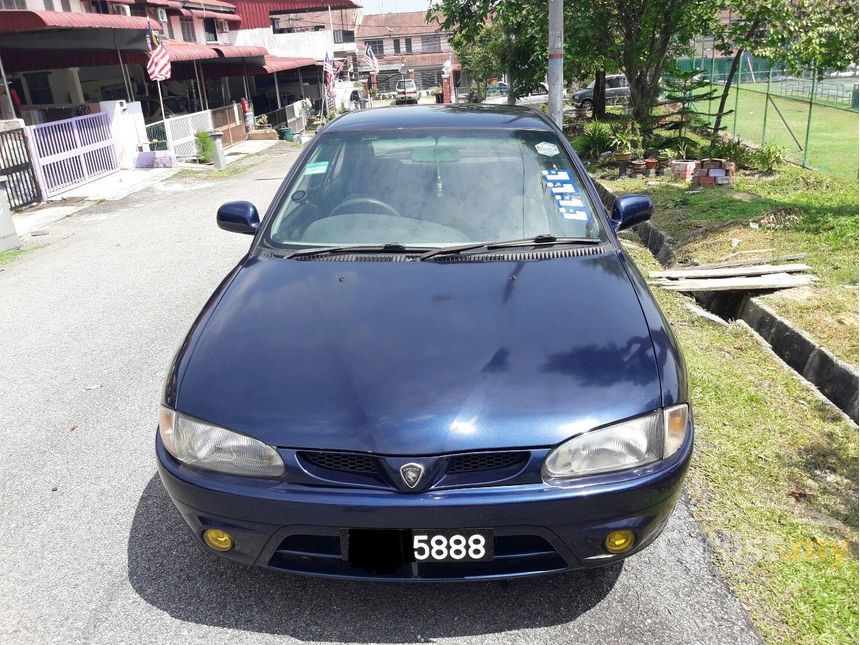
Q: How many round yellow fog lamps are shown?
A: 2